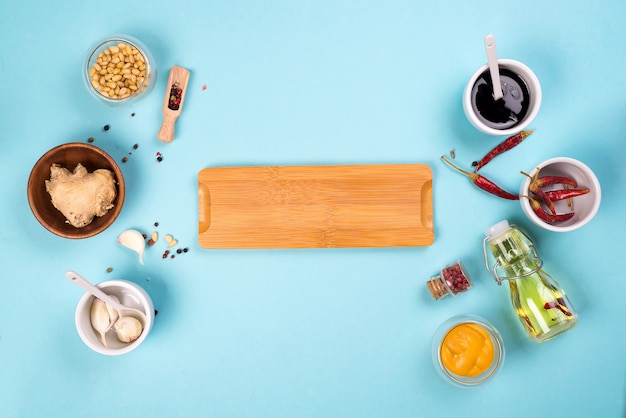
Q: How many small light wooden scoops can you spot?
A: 1